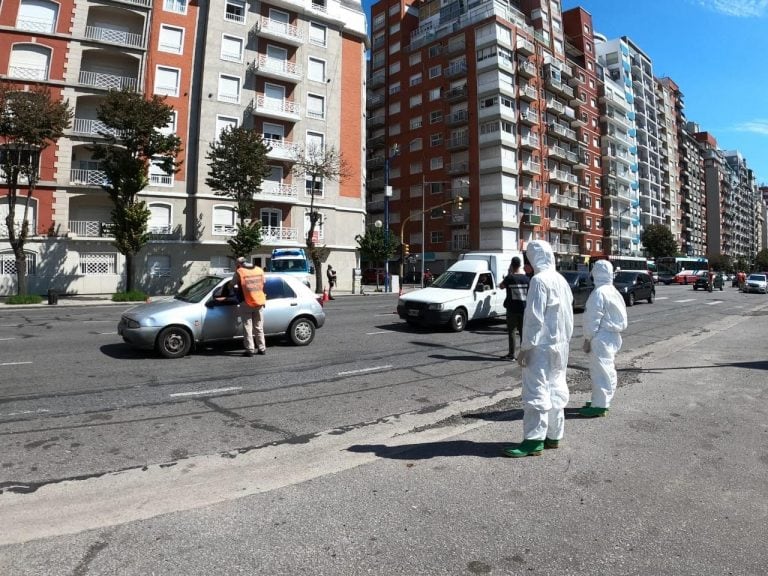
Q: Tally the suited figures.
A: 2